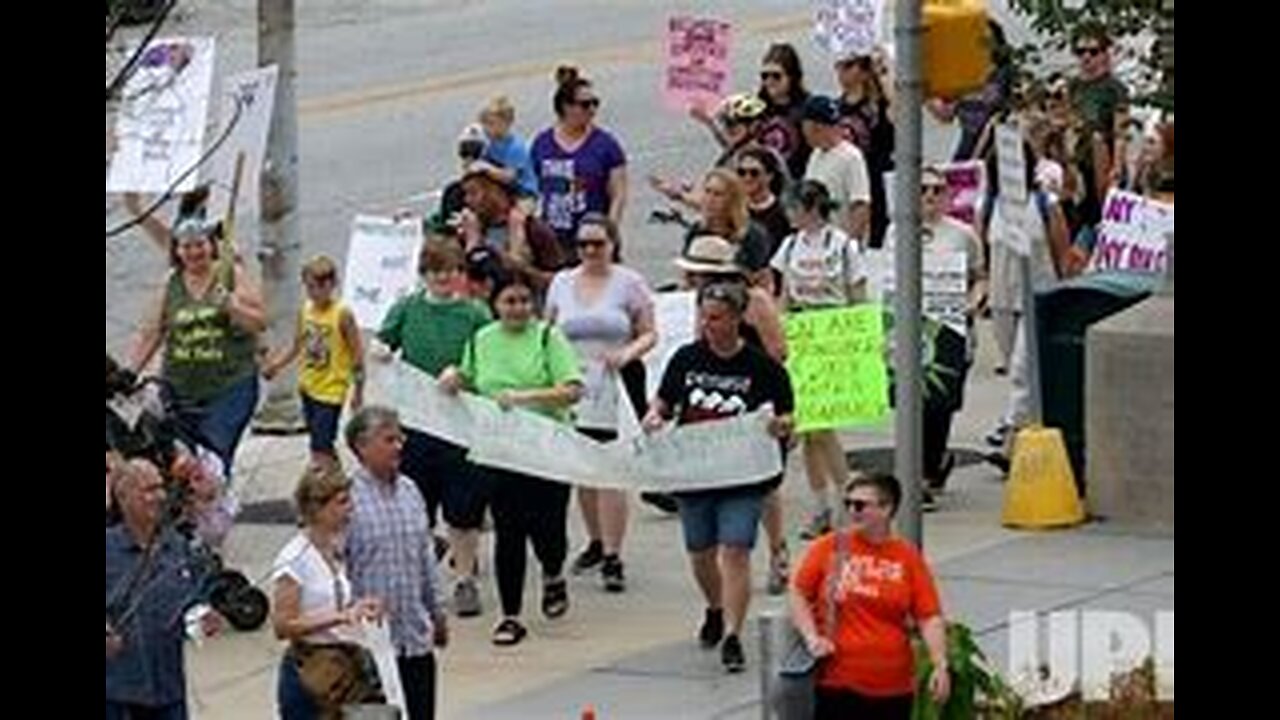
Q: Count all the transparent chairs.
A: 0